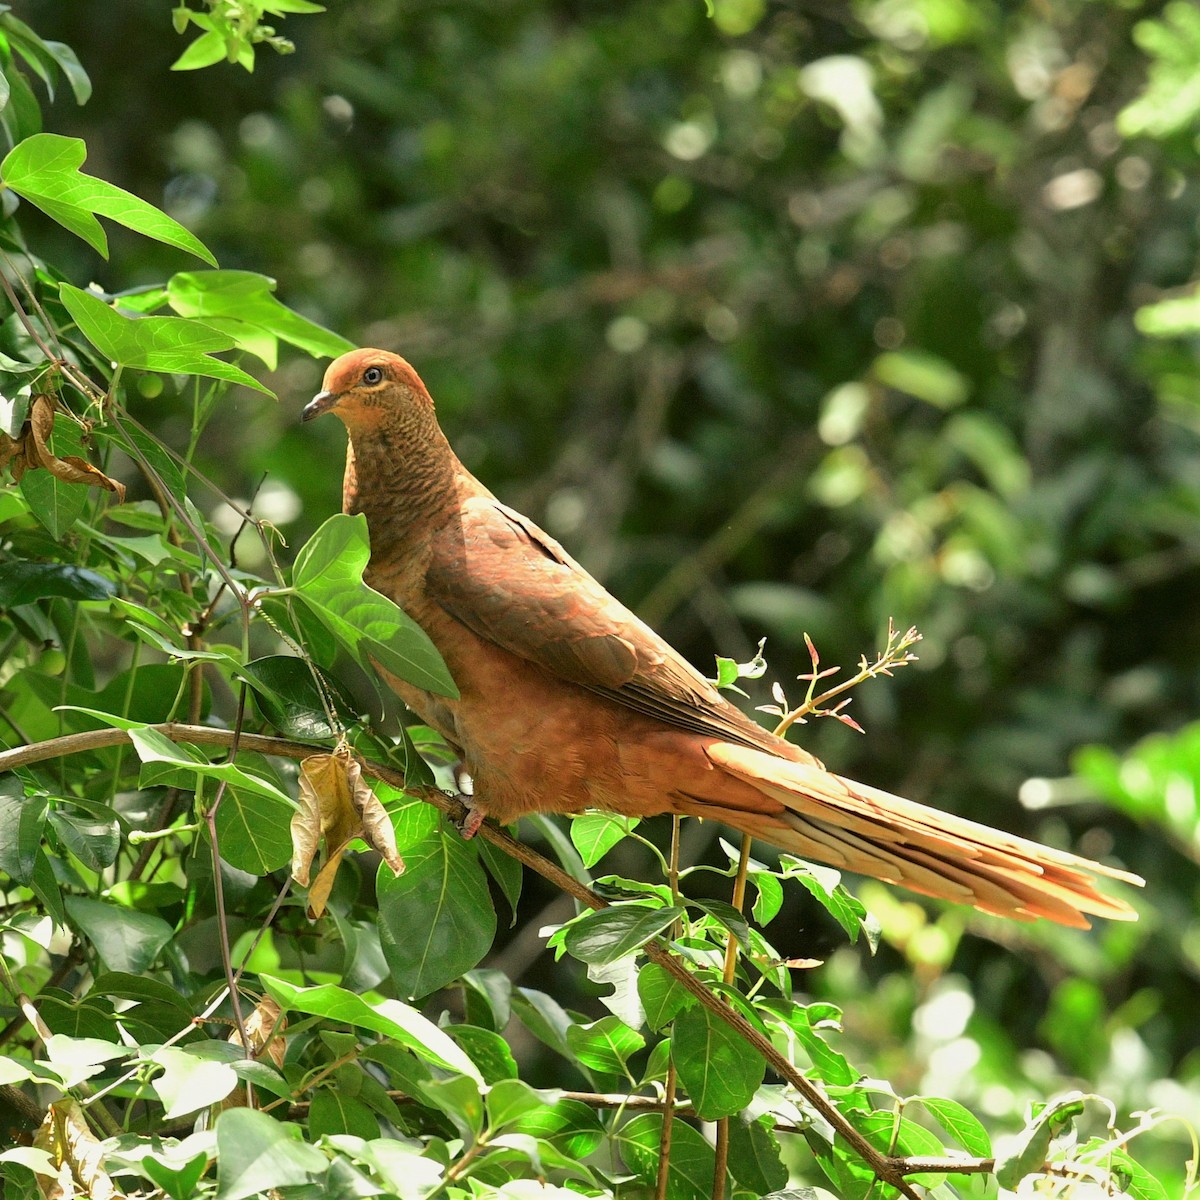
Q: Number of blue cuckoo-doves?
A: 0